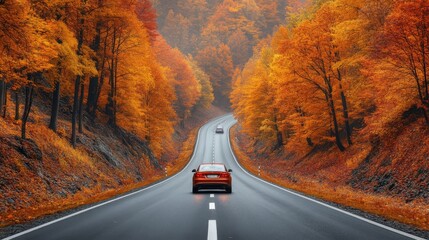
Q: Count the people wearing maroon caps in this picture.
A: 0